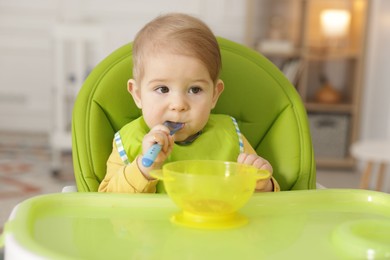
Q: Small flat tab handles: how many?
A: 2